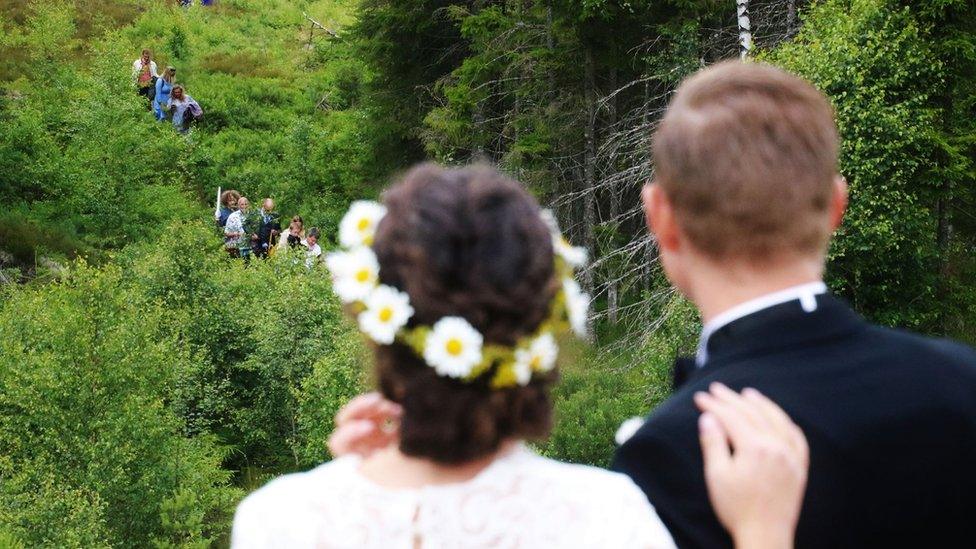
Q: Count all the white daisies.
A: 7